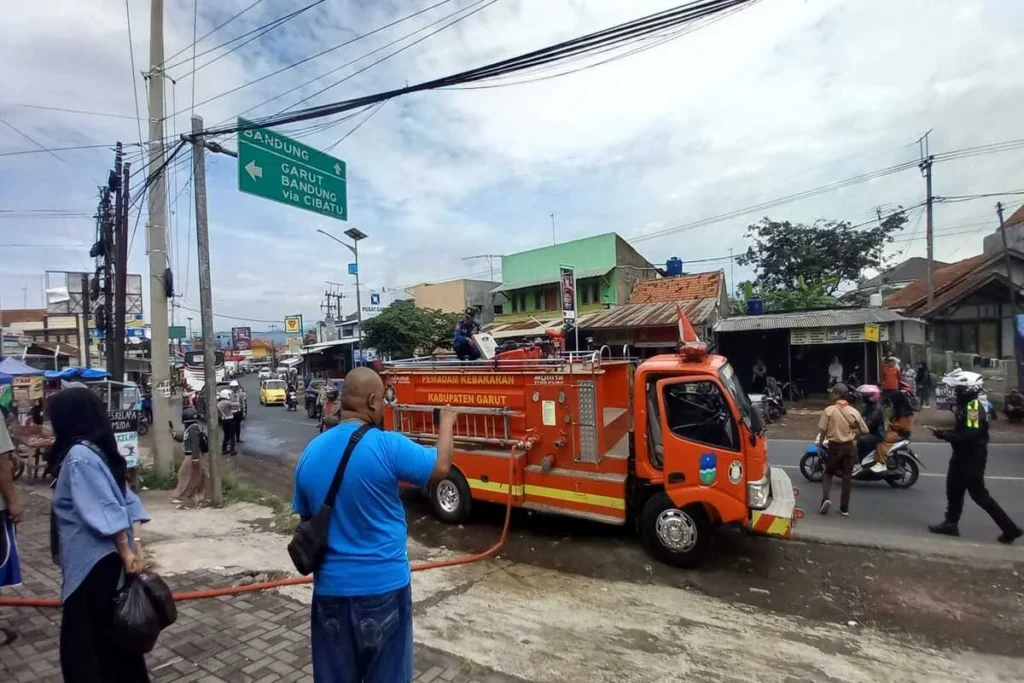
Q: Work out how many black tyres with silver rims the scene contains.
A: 2